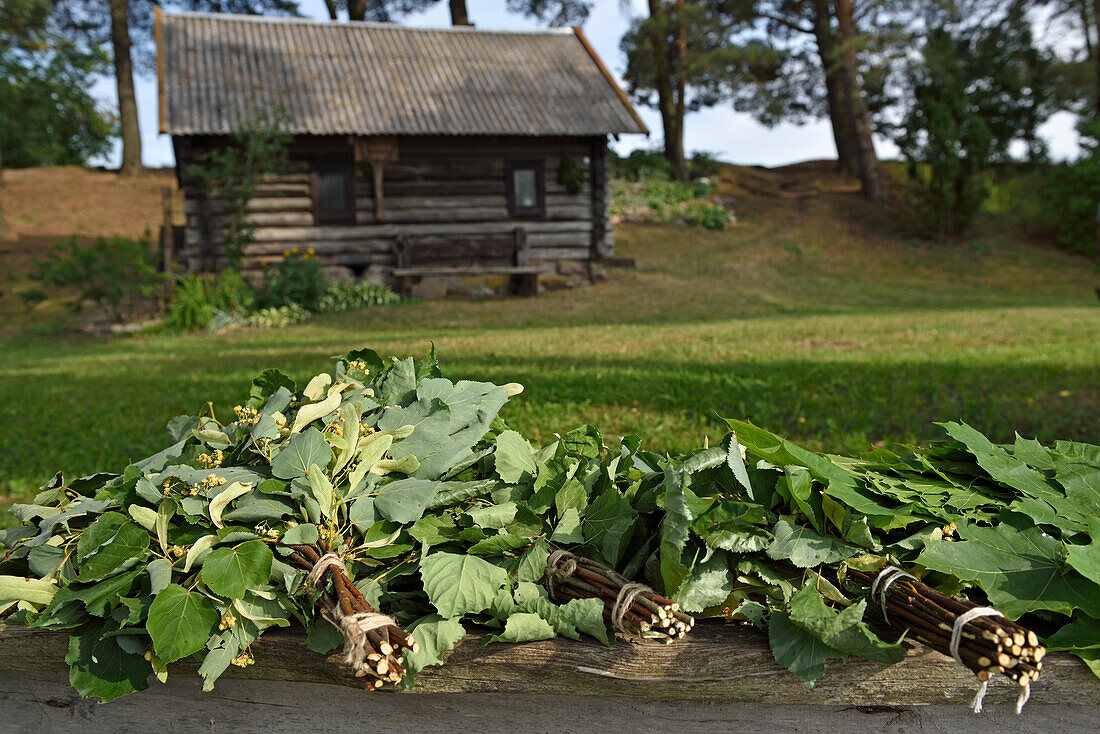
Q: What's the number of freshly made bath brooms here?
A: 3